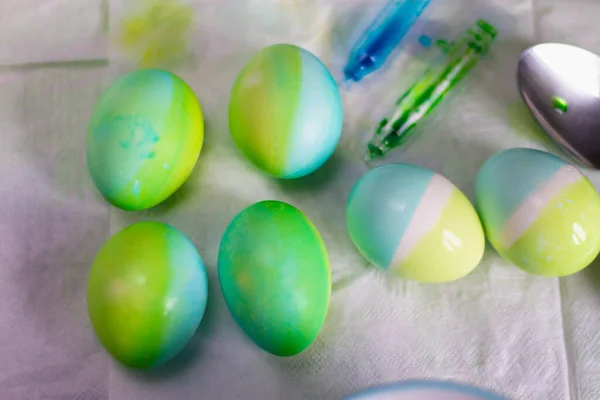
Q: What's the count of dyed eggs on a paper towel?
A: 6